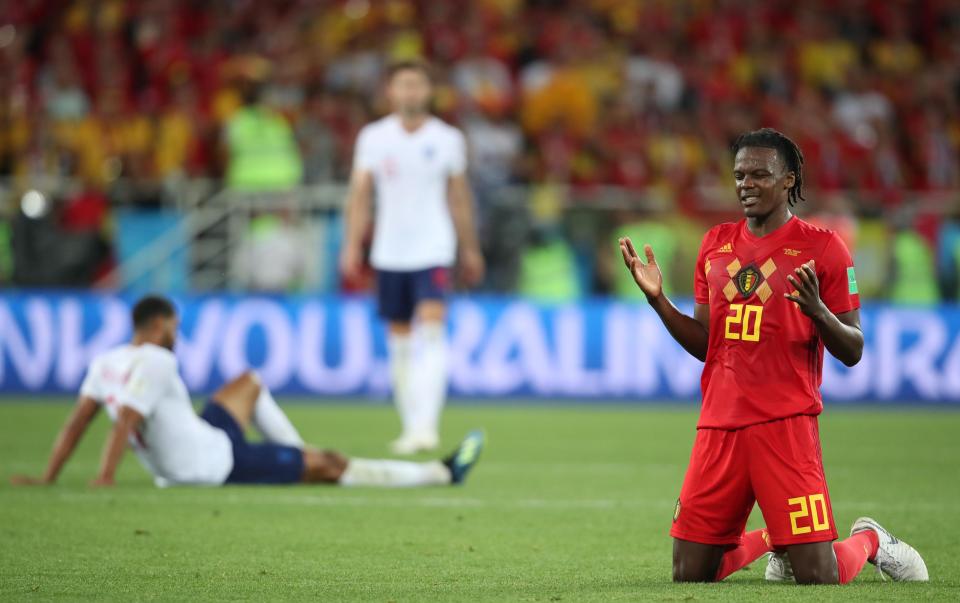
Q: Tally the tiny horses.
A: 0